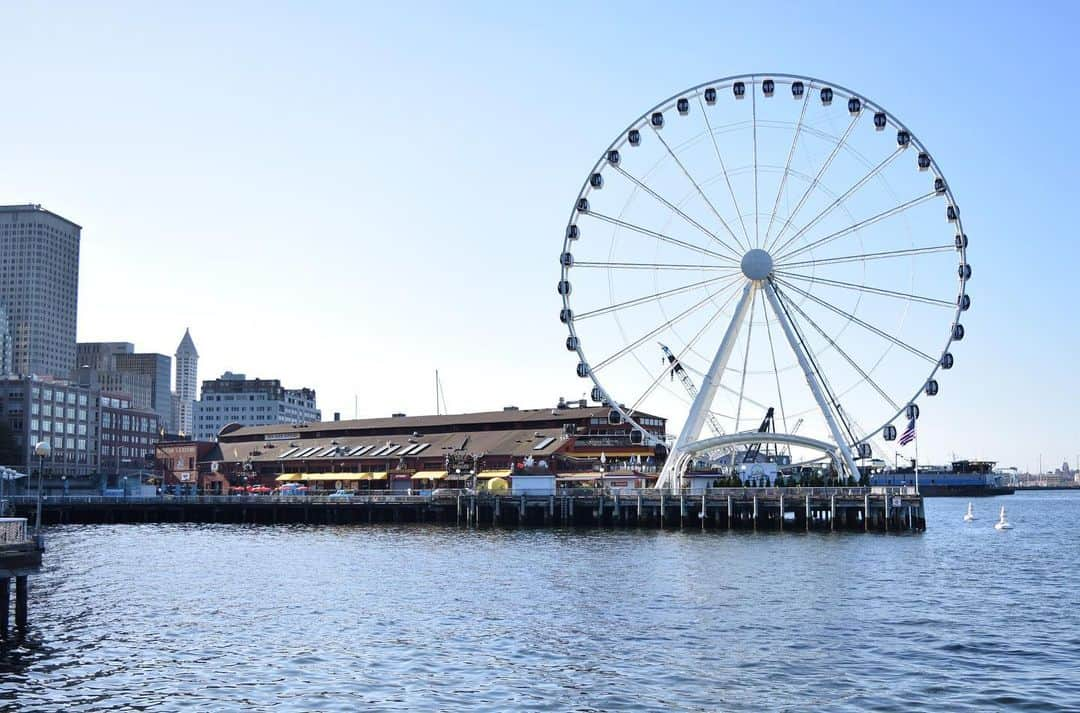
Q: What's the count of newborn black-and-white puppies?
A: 0